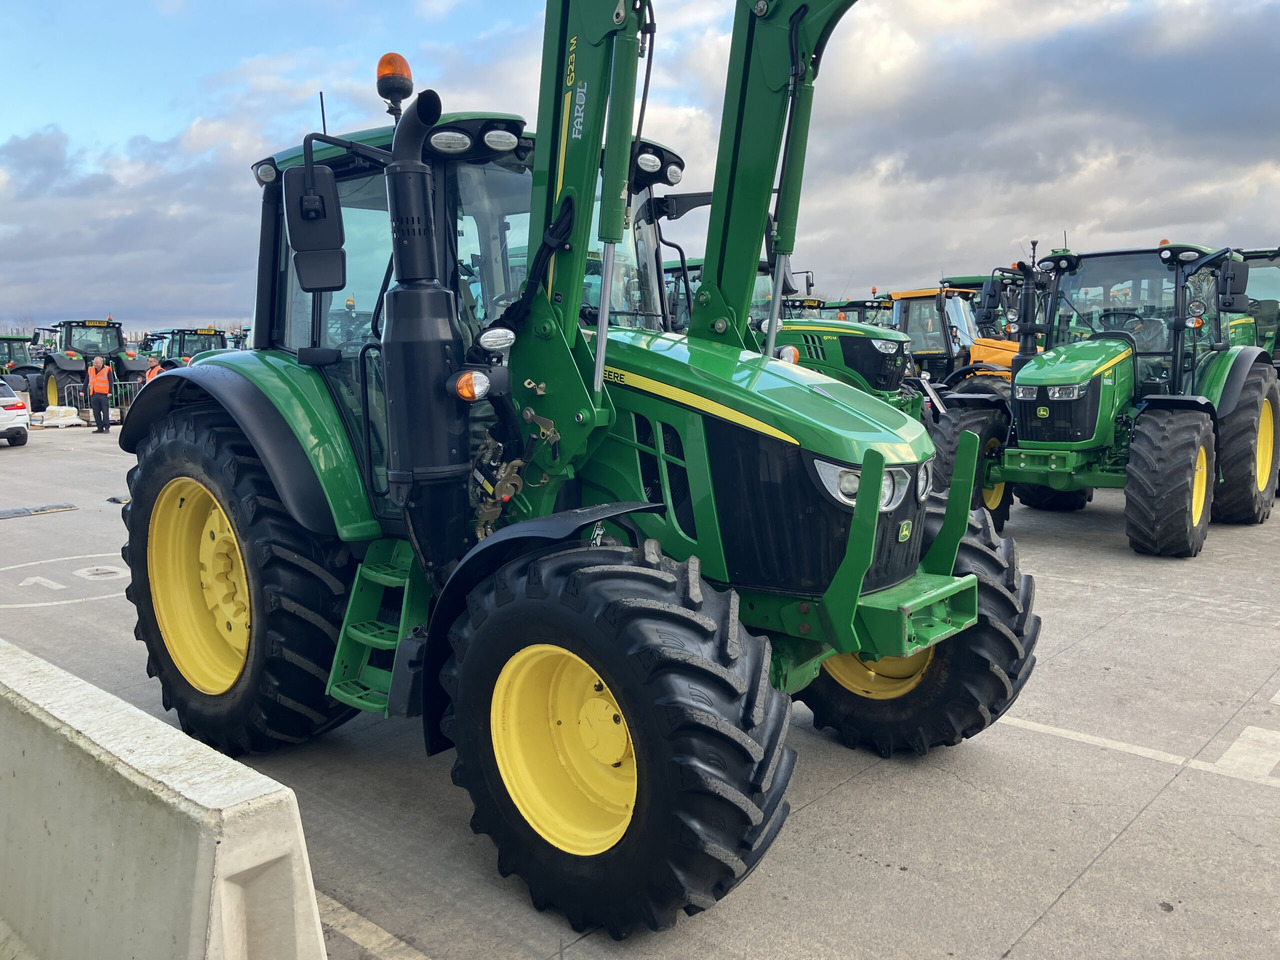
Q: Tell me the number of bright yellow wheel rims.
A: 7